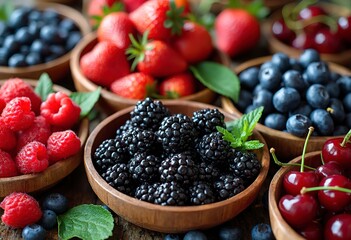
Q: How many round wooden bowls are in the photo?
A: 7